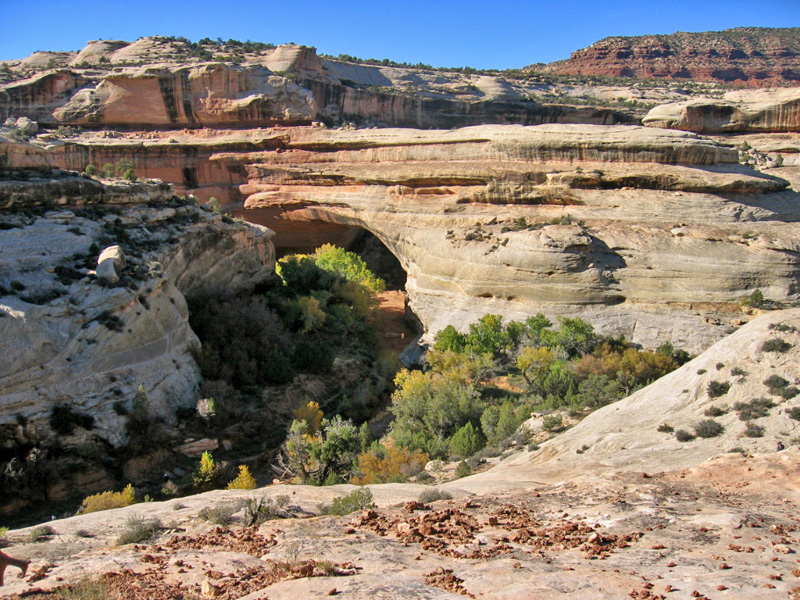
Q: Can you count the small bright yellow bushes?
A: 3